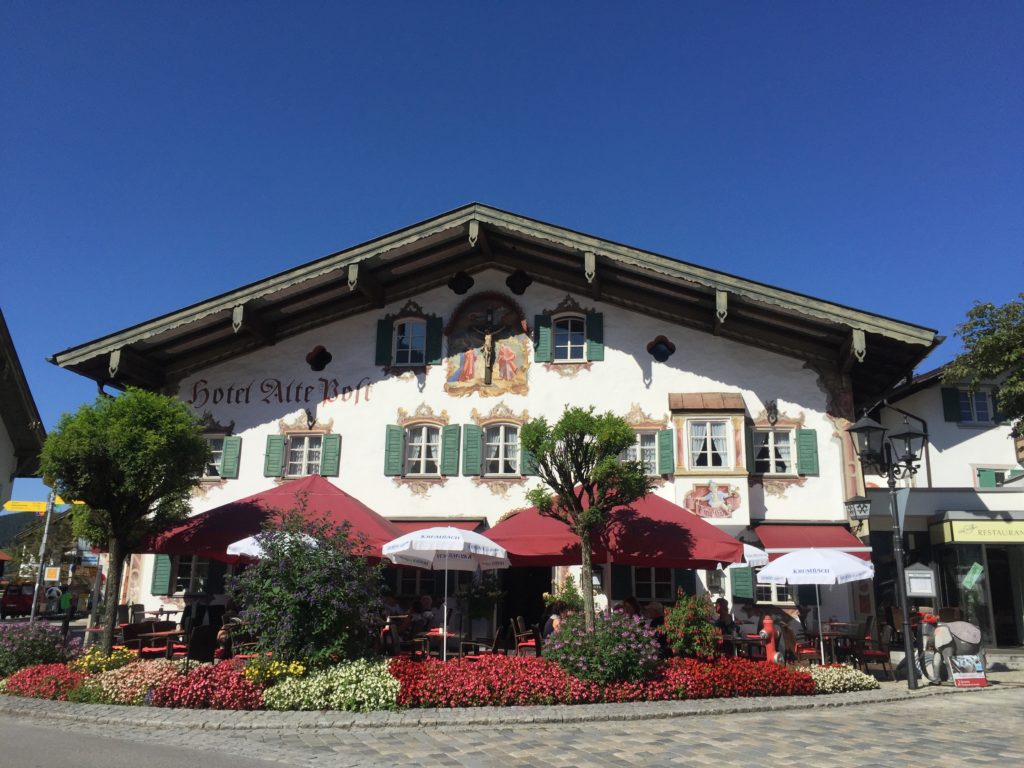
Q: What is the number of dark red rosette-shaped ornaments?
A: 4